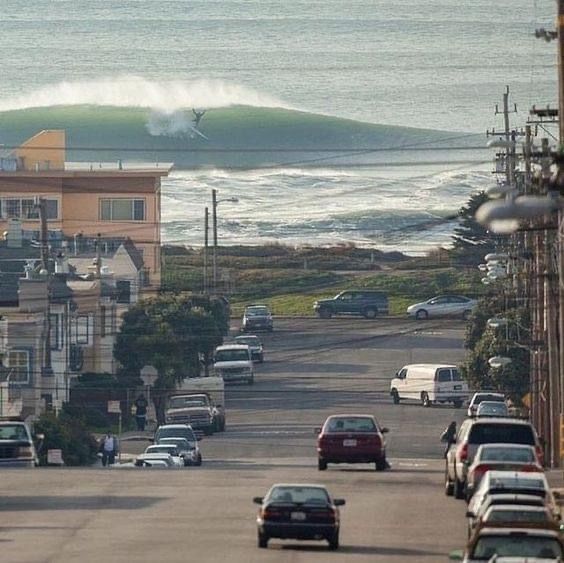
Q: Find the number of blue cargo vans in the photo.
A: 0